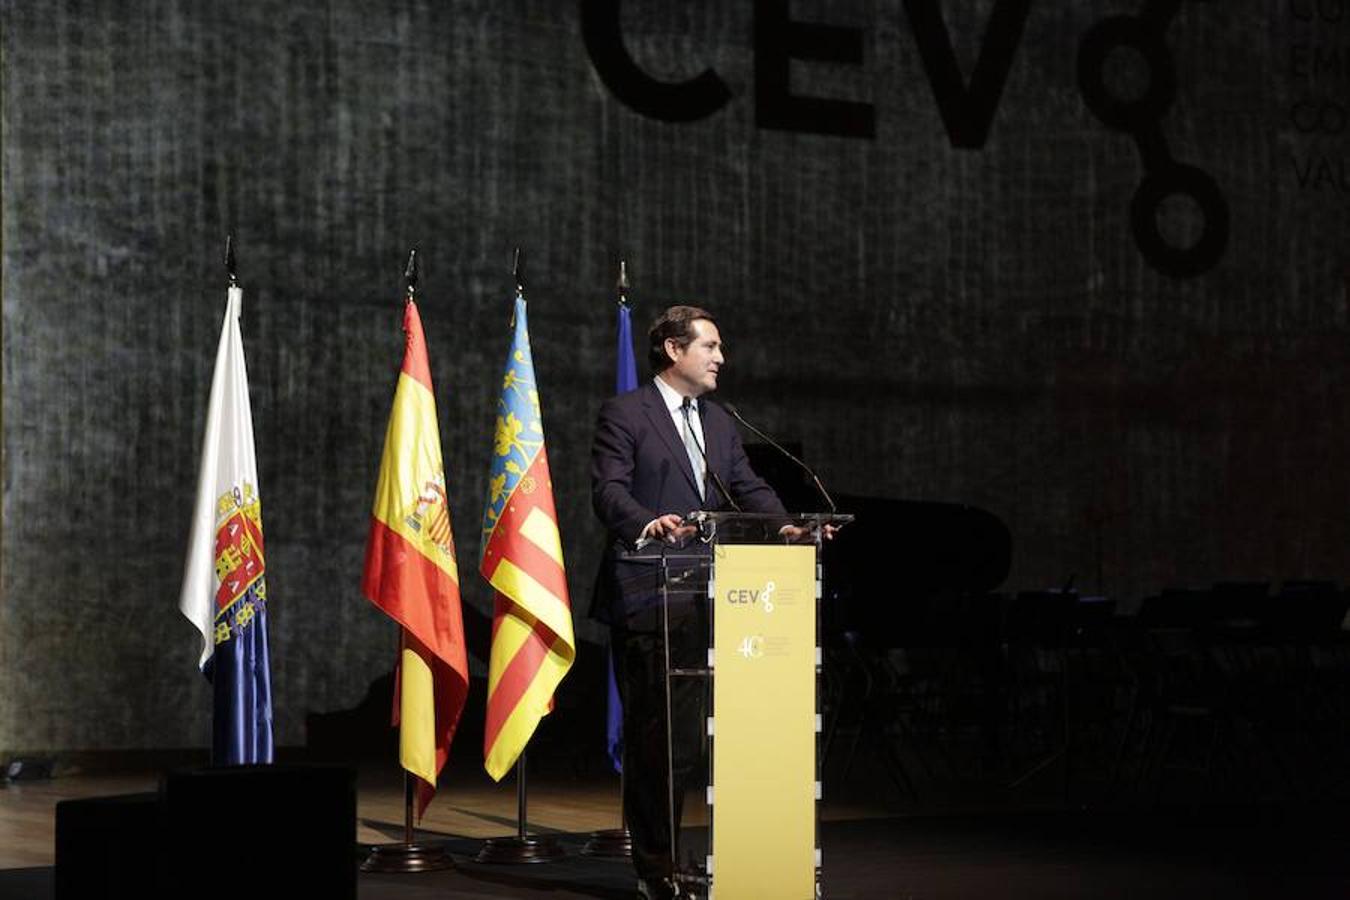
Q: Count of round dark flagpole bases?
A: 3